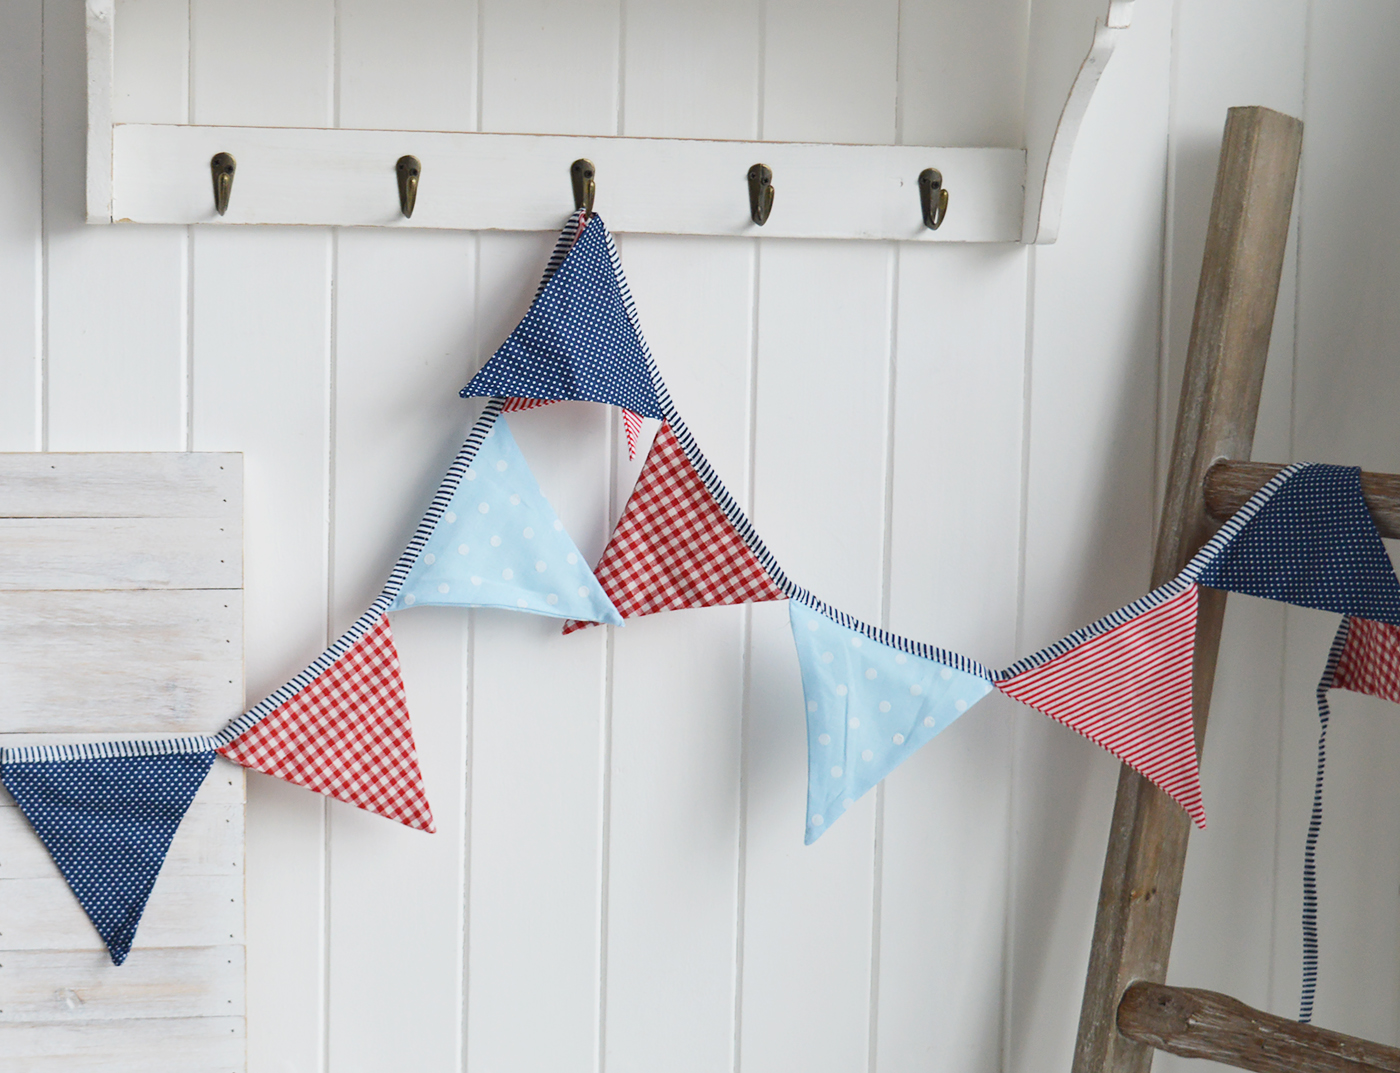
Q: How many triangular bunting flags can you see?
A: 10